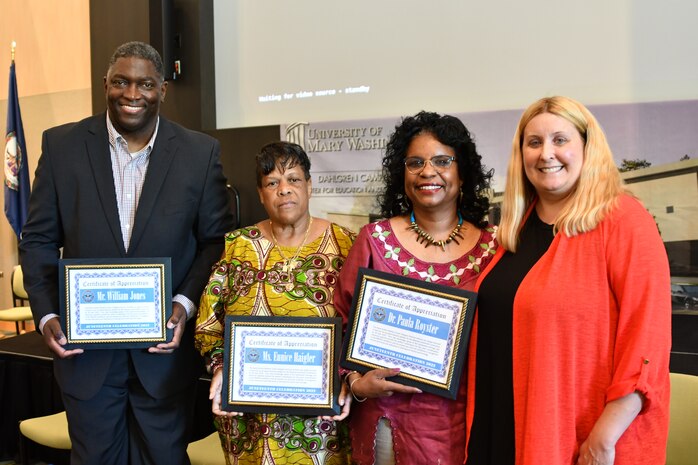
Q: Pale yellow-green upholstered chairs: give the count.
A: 4